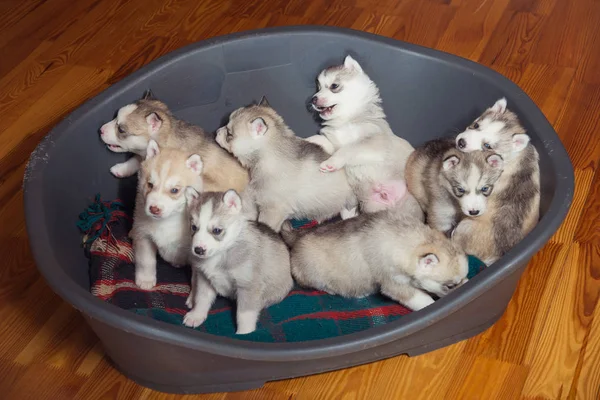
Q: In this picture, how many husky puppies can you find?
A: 8